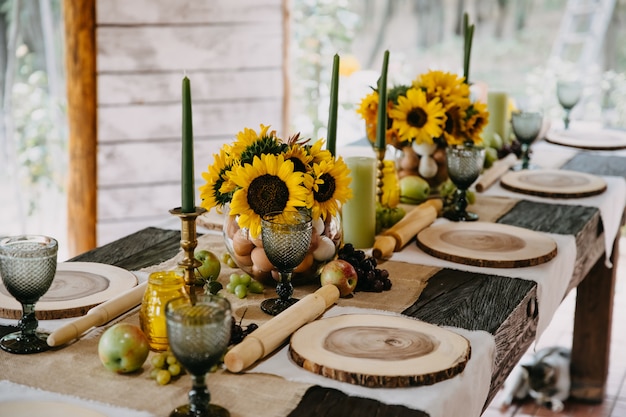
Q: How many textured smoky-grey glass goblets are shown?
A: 6